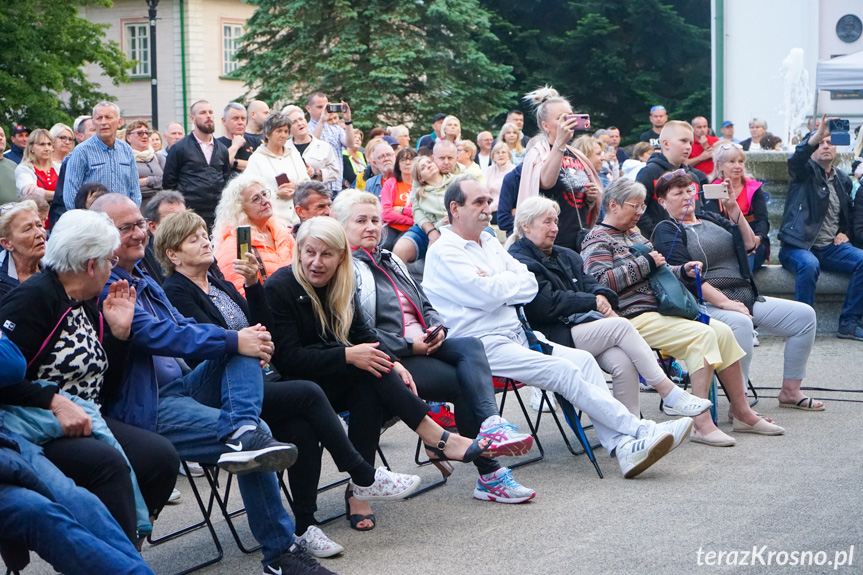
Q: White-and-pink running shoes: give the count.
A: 2